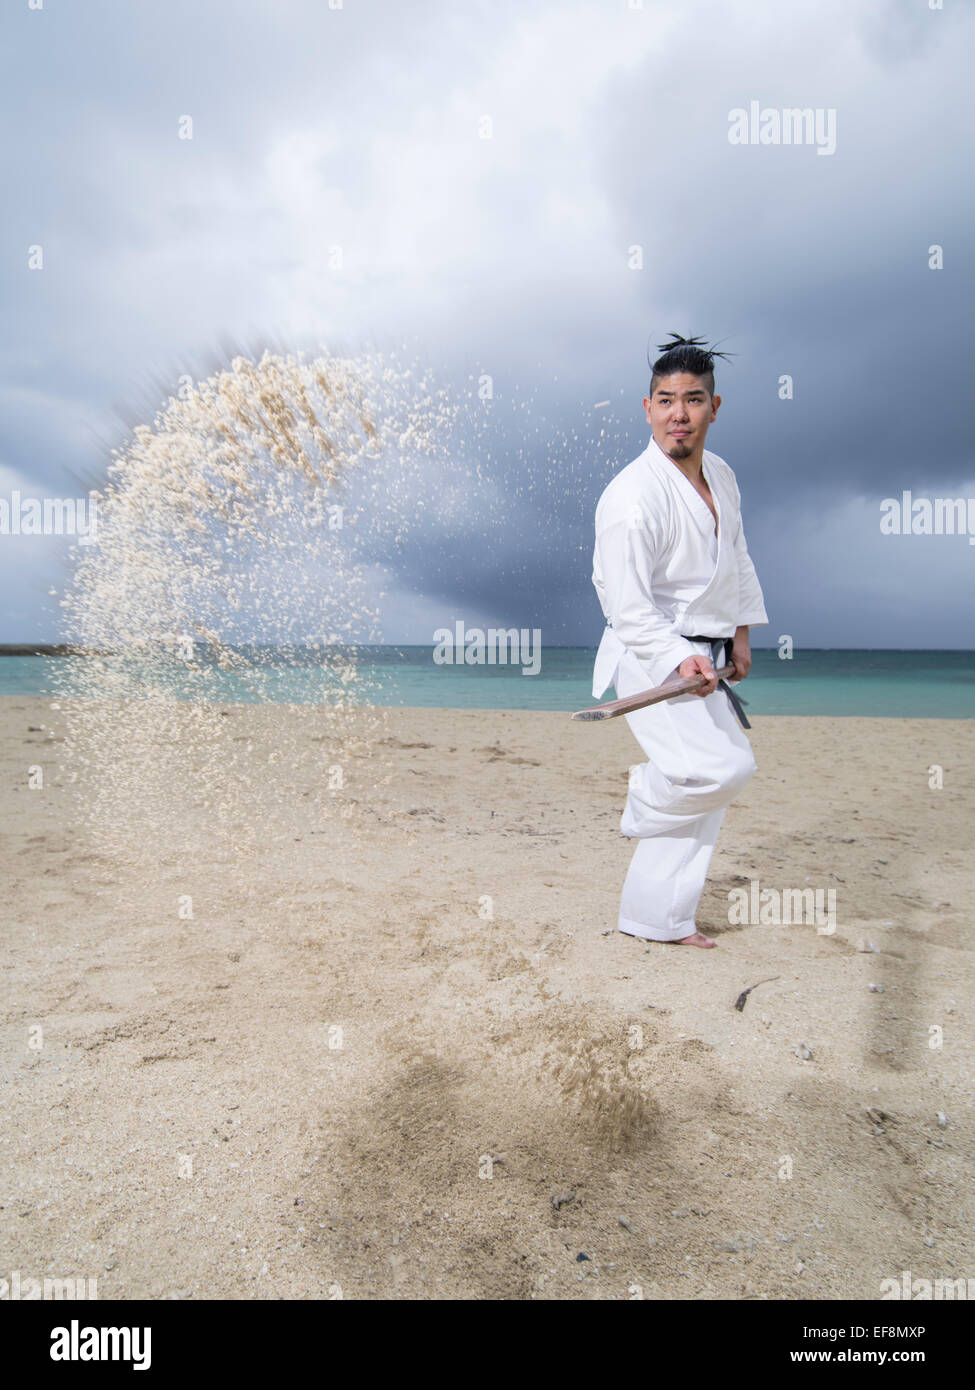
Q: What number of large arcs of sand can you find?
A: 1